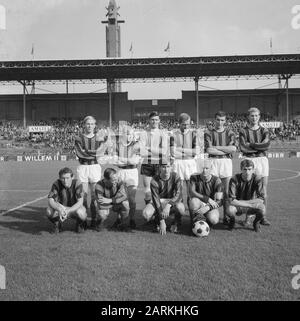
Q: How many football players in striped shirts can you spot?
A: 10